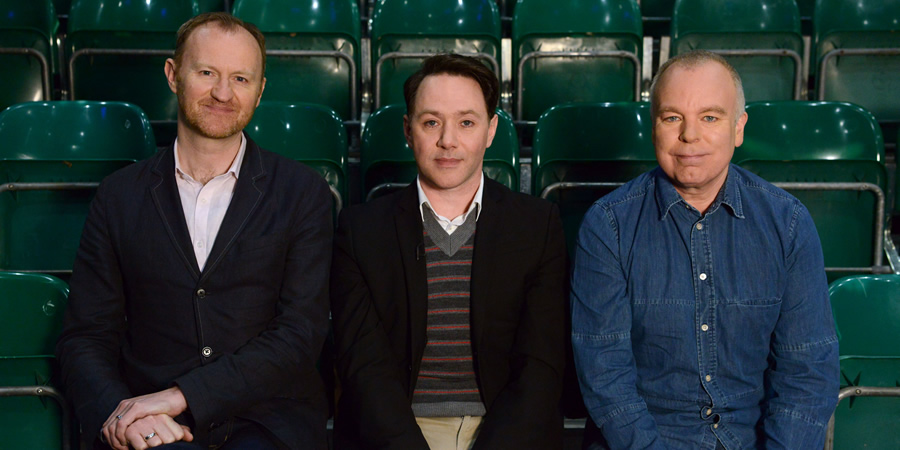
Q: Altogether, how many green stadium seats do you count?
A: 14